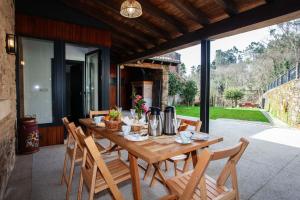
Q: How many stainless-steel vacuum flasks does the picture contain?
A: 2